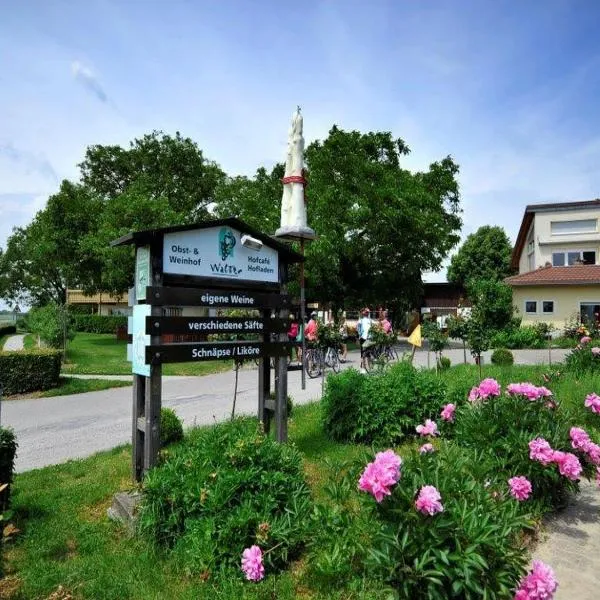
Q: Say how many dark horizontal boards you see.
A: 3